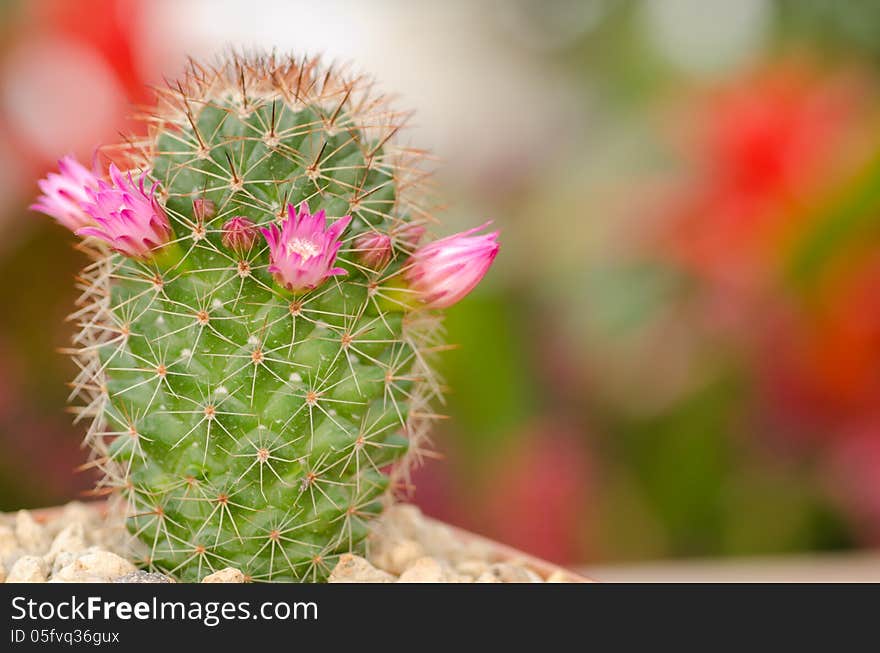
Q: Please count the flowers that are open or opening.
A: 4